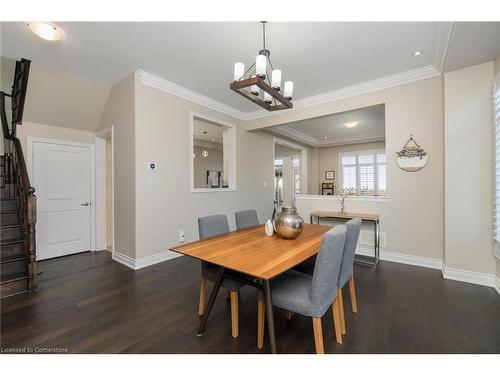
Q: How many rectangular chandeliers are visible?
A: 1